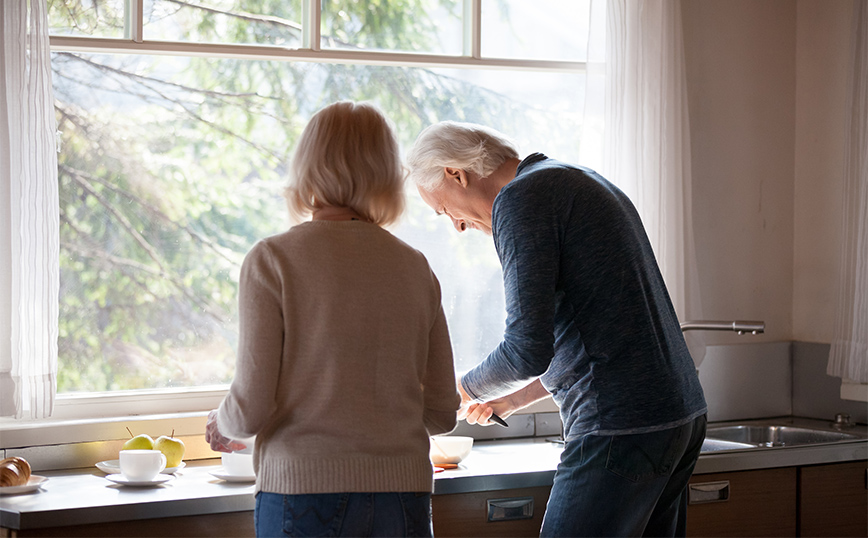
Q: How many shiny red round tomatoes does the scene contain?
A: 0